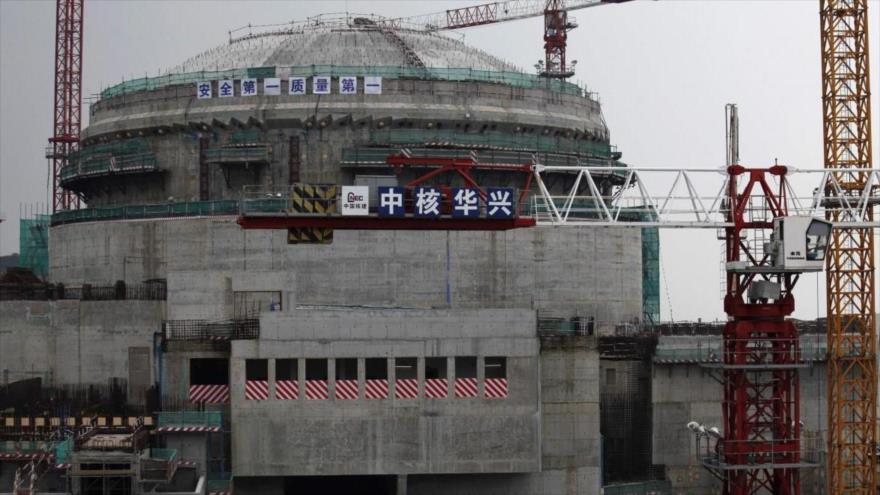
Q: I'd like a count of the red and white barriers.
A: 10